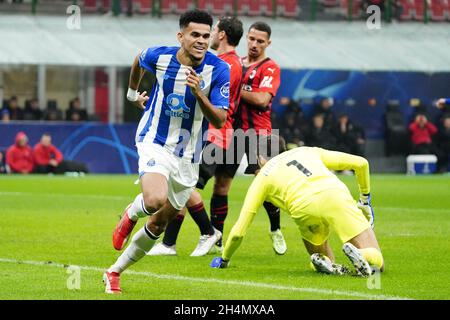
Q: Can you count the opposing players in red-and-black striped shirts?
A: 2